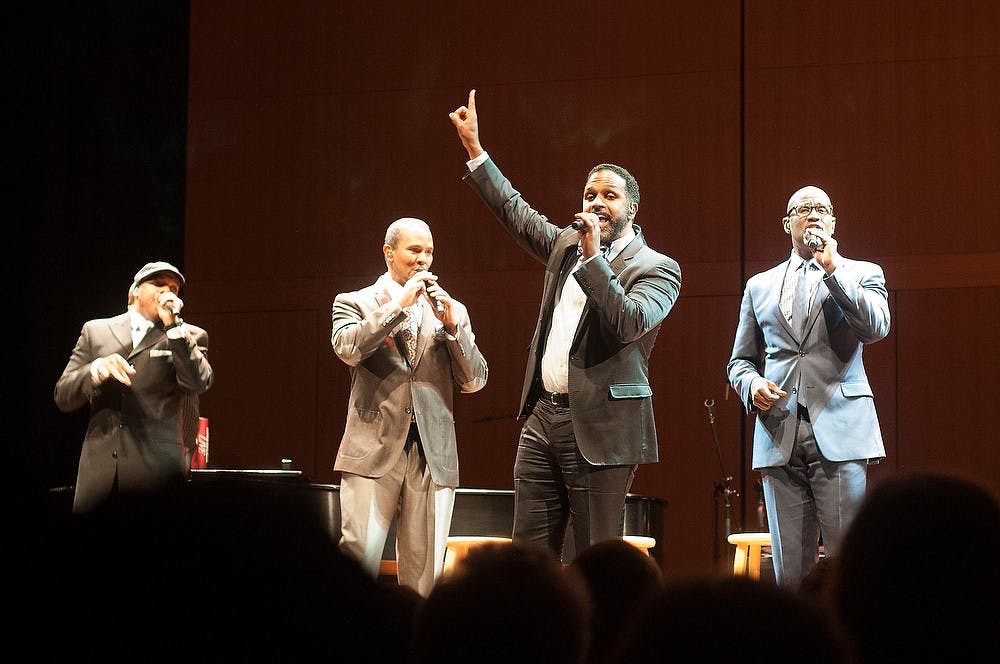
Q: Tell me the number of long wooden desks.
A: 0